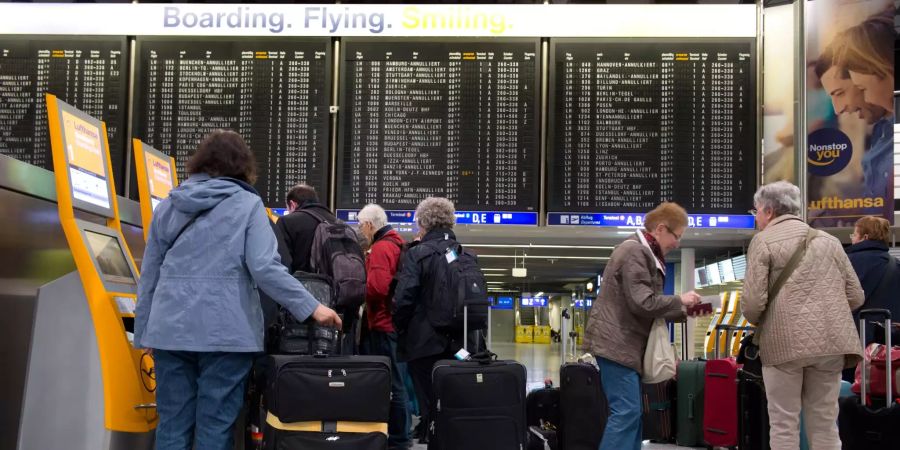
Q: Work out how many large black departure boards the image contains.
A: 4